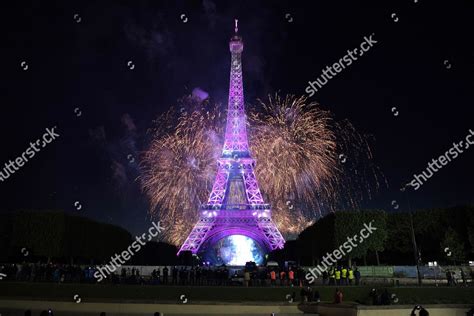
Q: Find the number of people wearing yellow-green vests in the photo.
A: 3